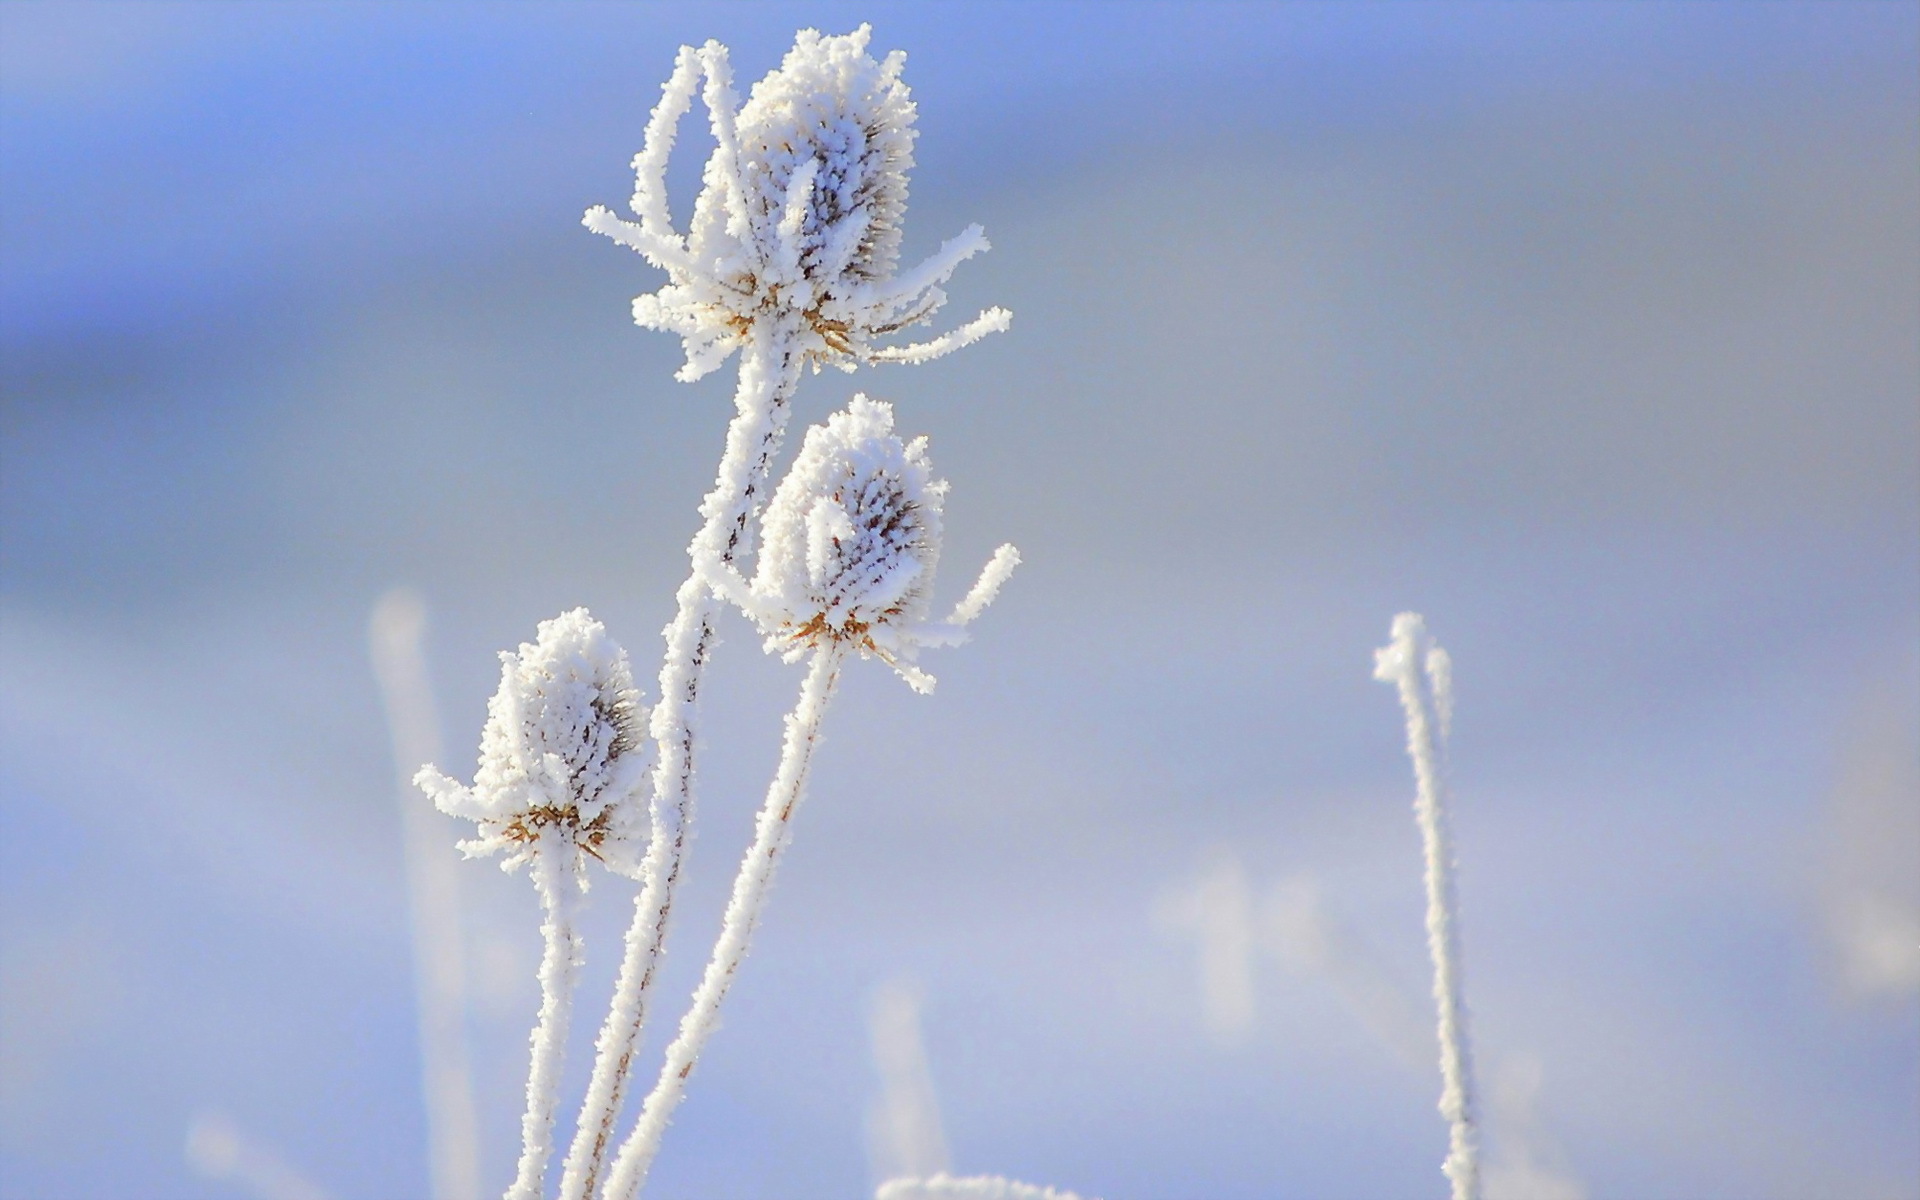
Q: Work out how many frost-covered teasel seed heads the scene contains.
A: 3